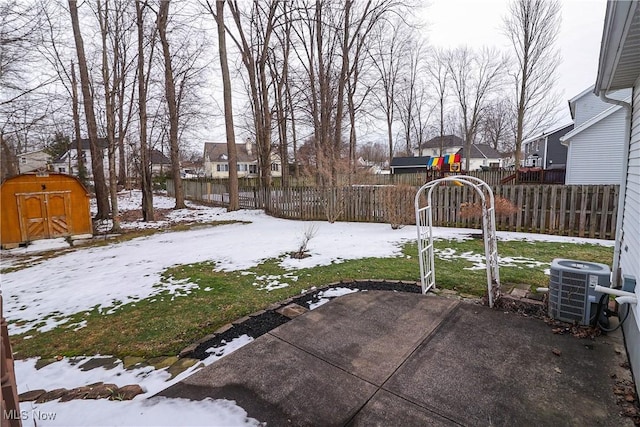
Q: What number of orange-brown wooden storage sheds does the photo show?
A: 1